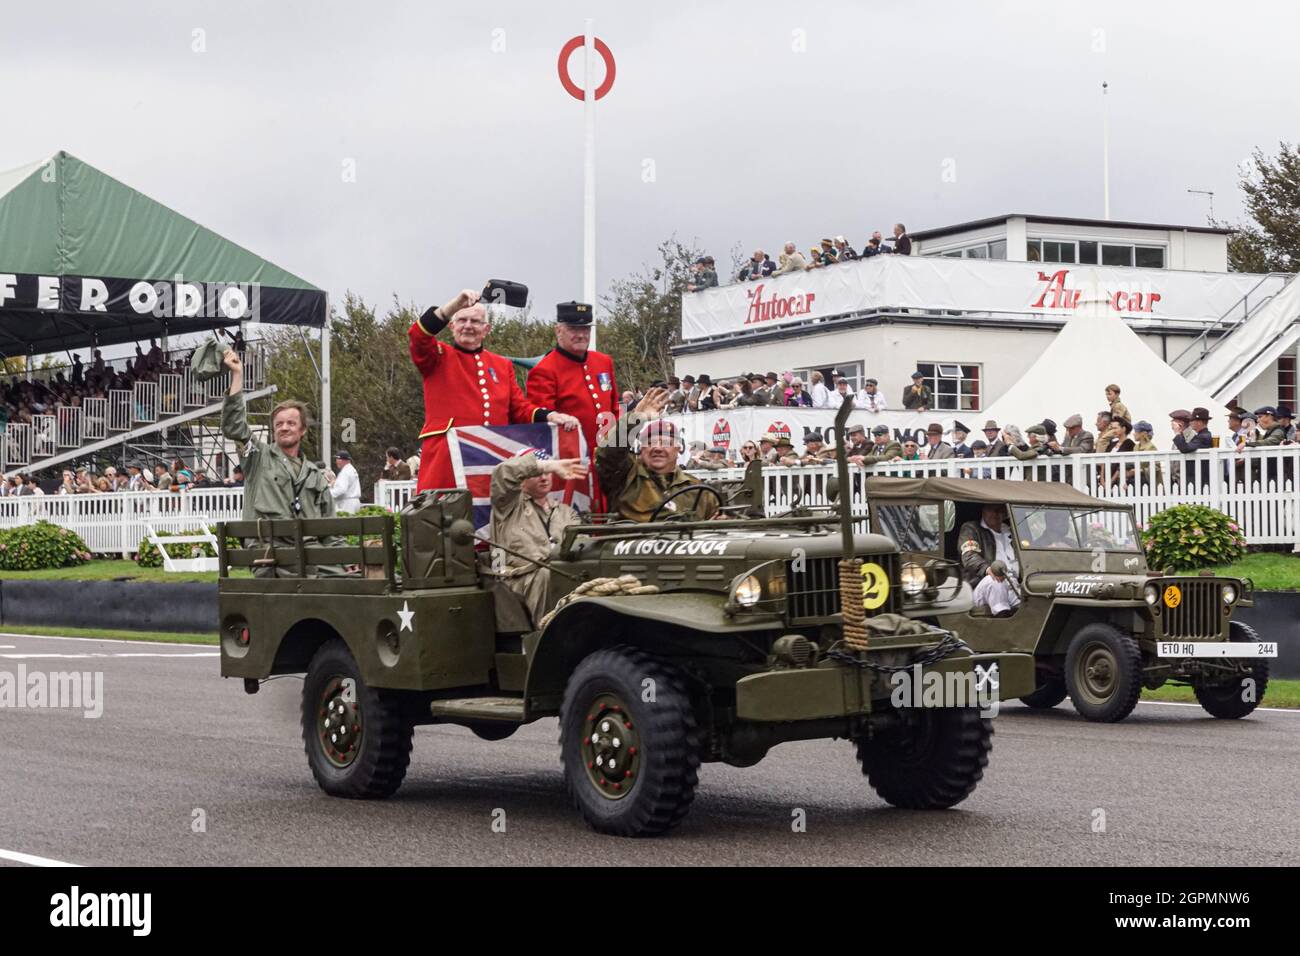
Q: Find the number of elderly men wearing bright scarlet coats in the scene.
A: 2